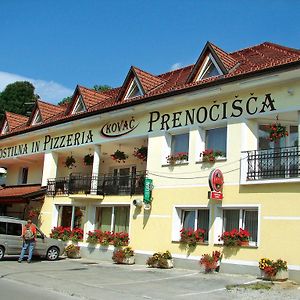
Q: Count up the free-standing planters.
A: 5